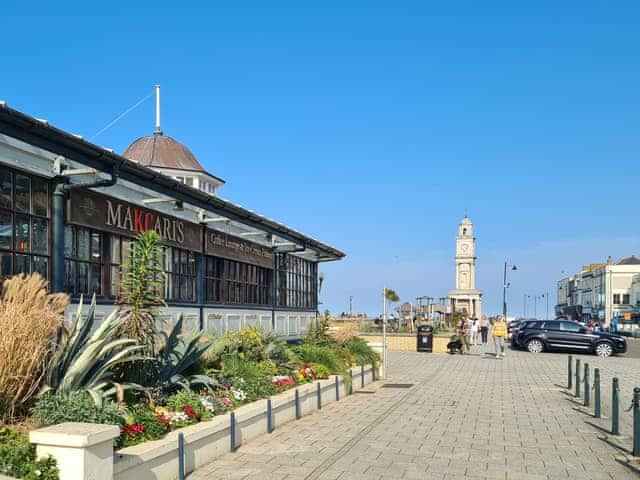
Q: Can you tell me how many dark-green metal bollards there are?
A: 6